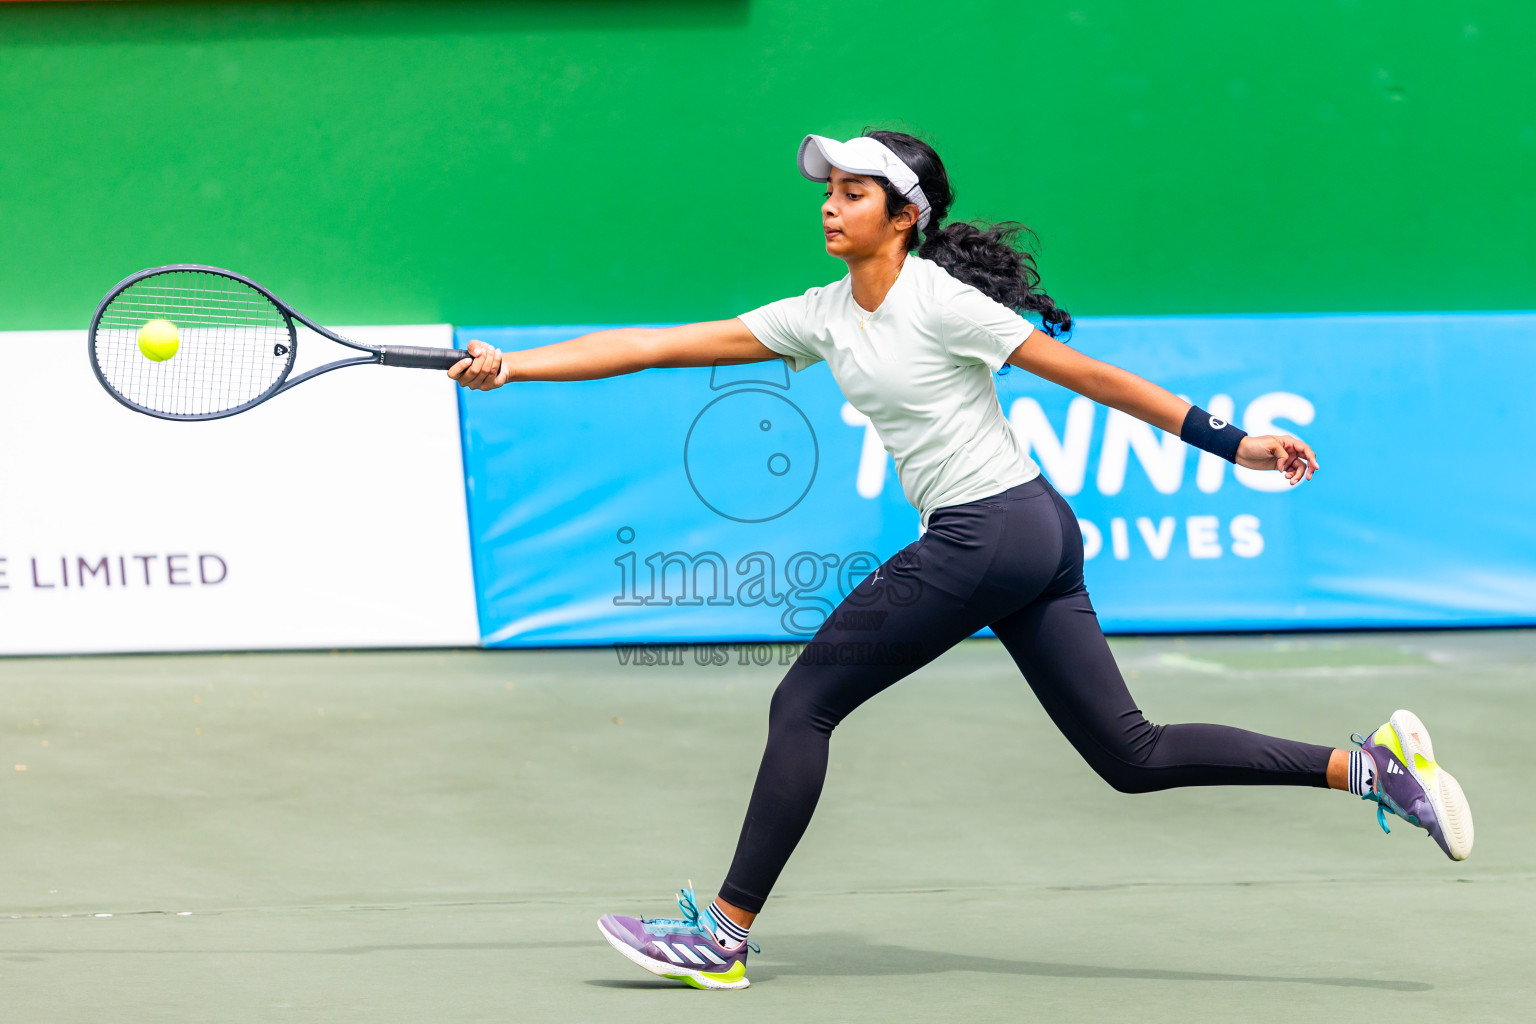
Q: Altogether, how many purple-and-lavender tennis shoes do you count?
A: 2